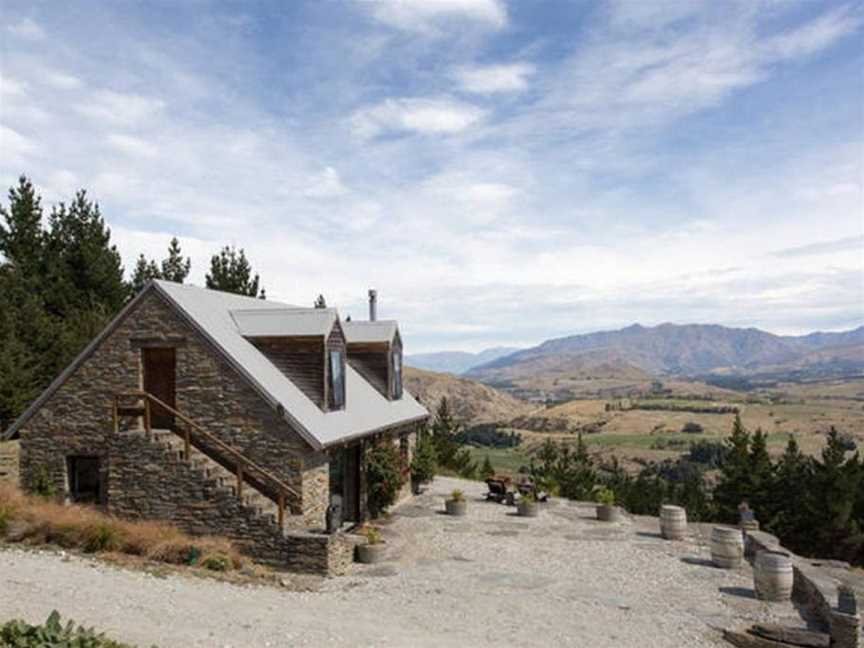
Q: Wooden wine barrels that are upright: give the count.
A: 3